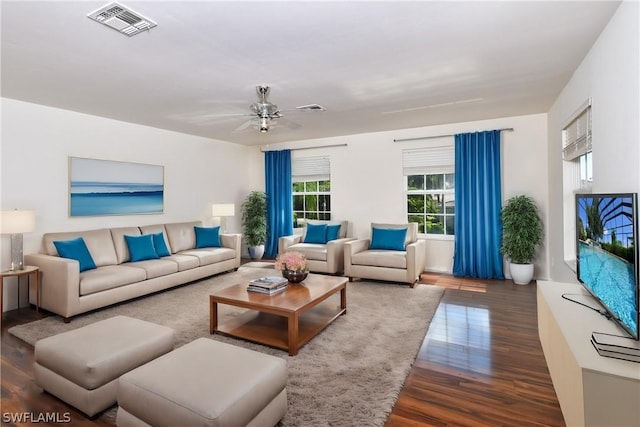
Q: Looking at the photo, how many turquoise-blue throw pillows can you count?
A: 7